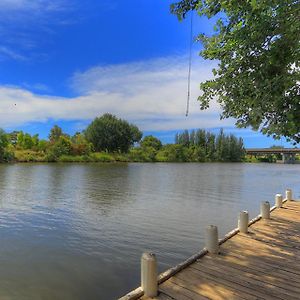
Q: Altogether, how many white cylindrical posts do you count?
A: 6